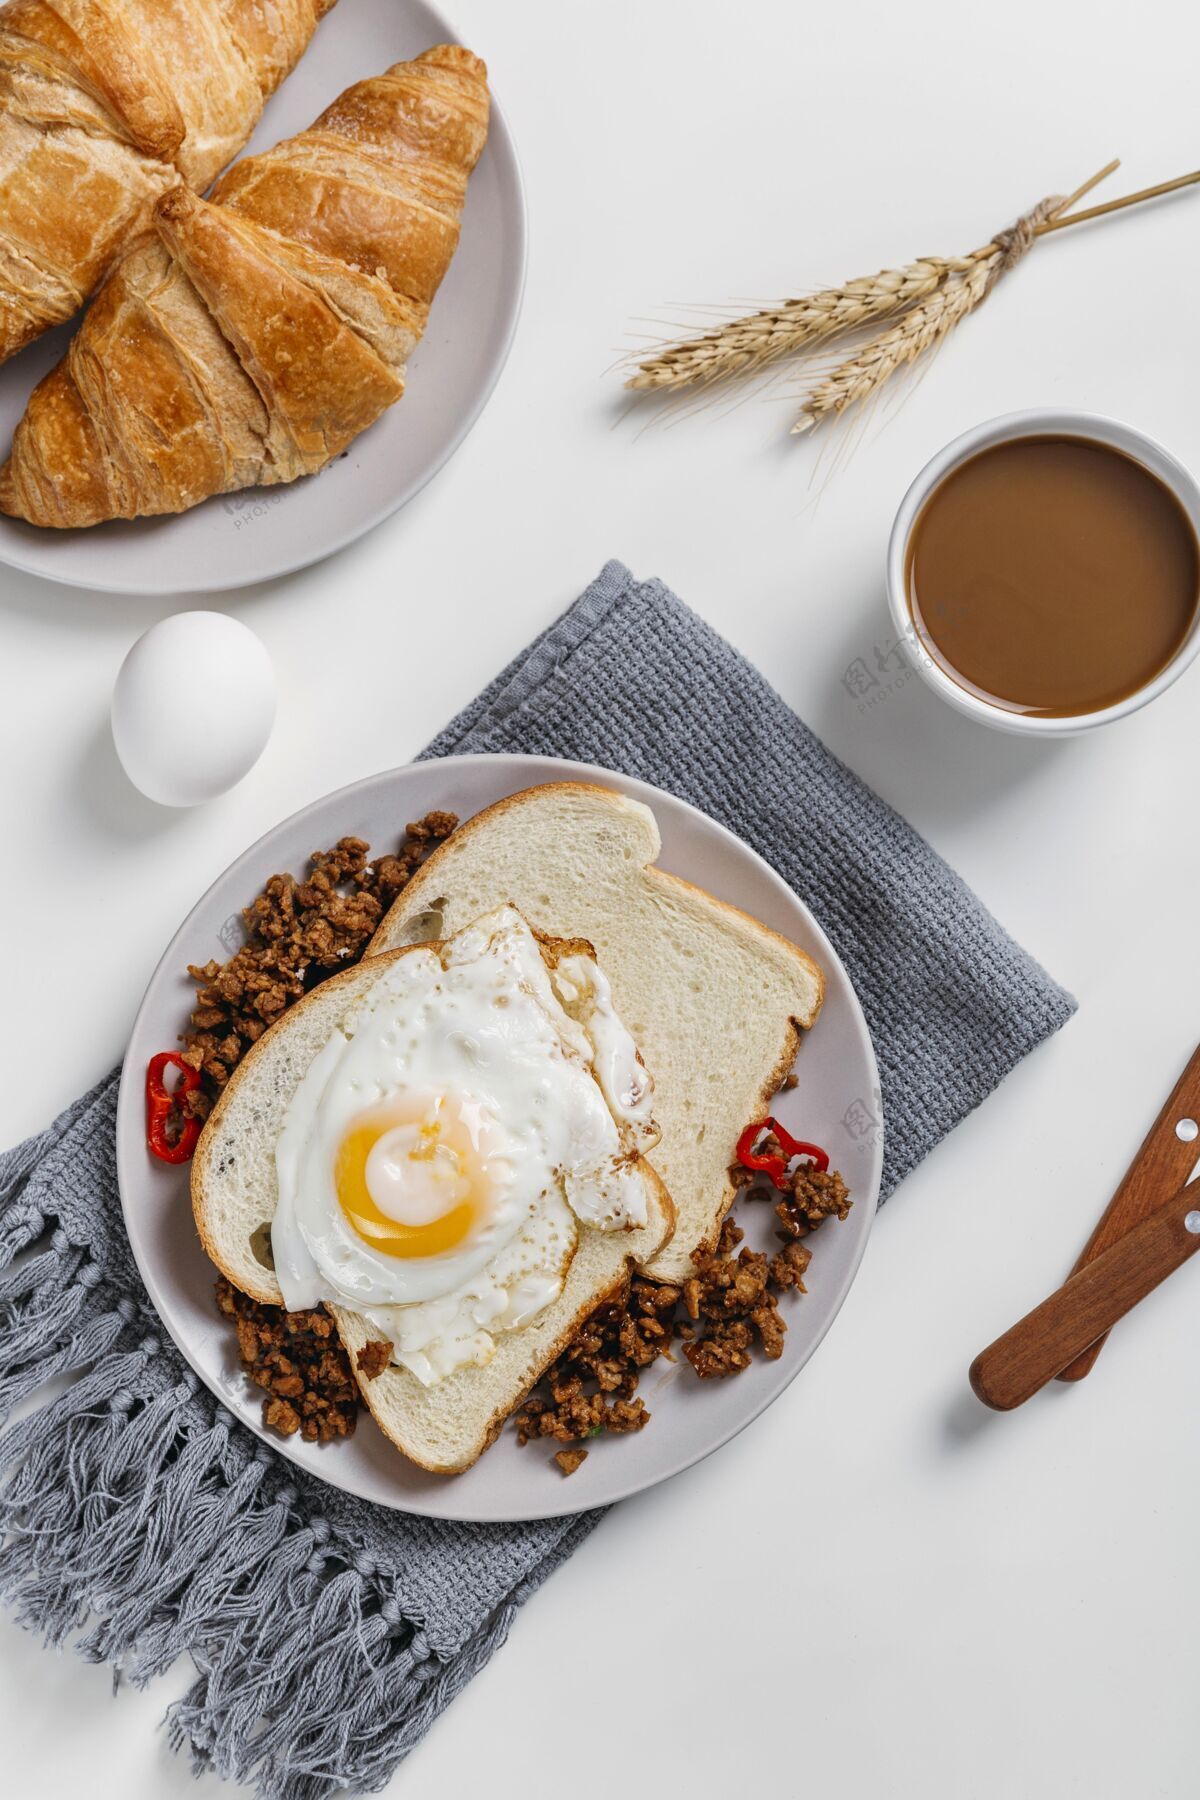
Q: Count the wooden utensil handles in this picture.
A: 2